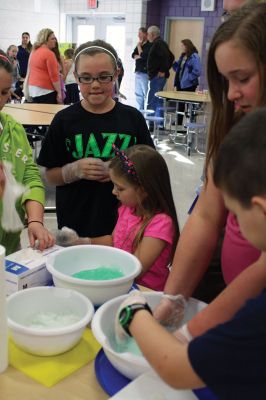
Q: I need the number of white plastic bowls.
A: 3